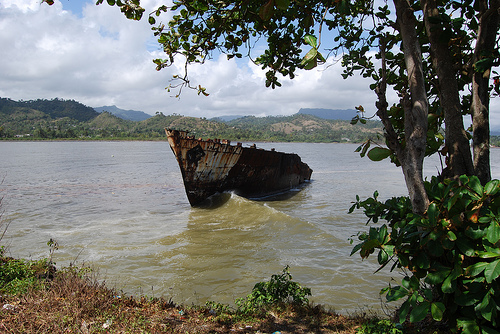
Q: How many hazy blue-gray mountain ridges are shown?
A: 3